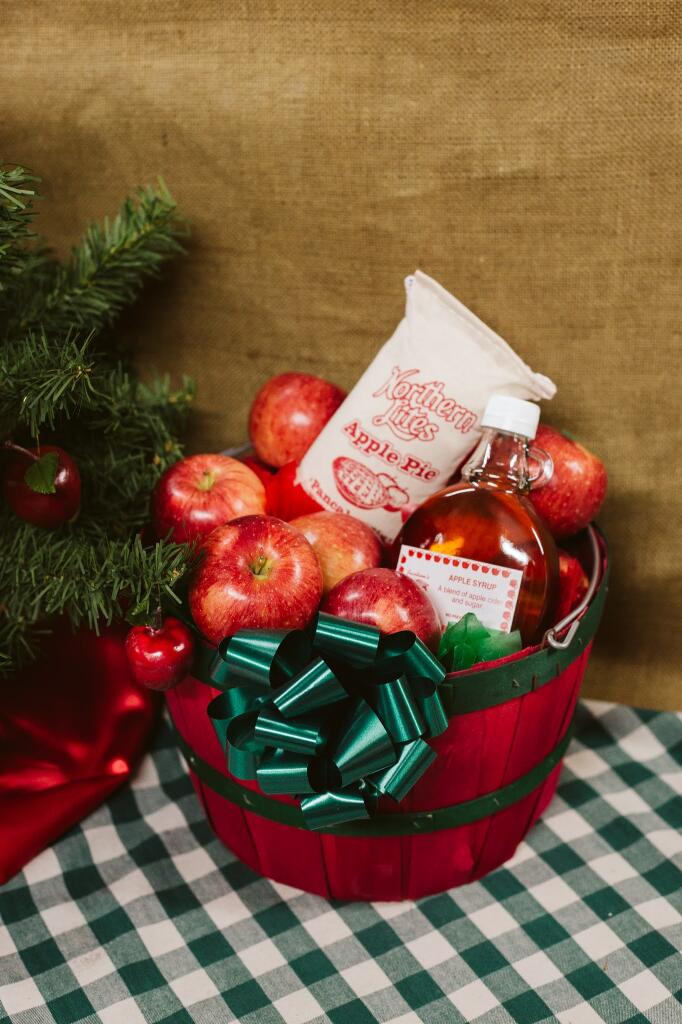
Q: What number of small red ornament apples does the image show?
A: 2